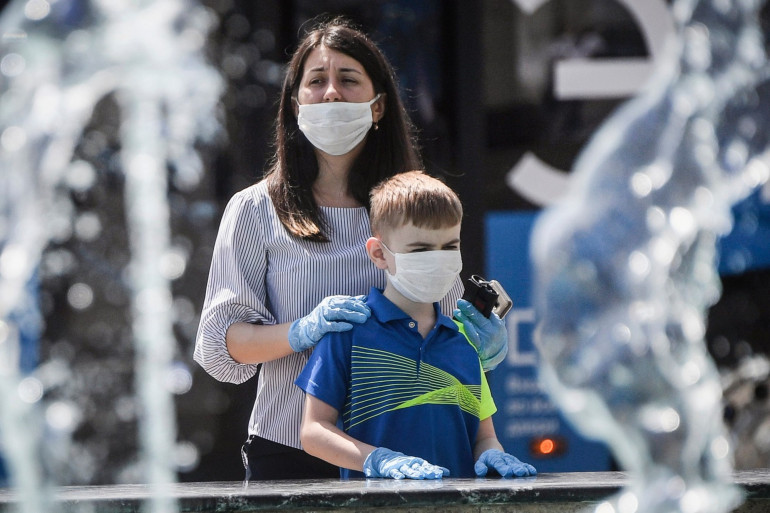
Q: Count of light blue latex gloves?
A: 4